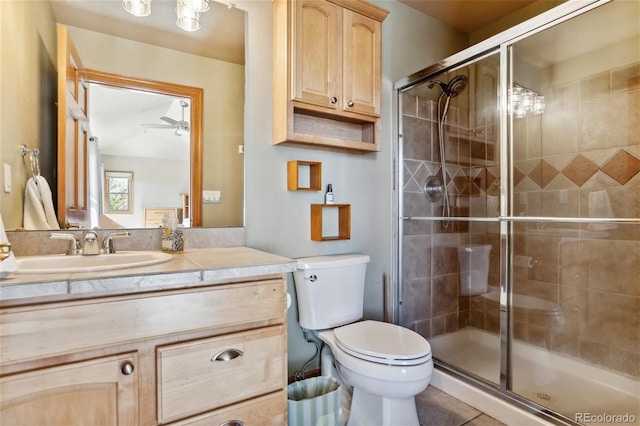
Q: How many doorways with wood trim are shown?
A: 1